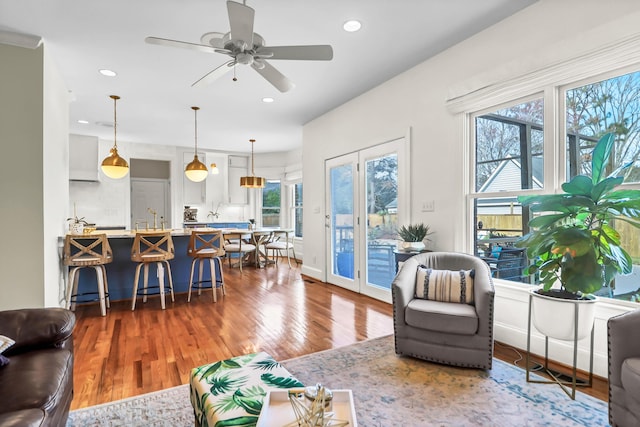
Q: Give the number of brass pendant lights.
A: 3